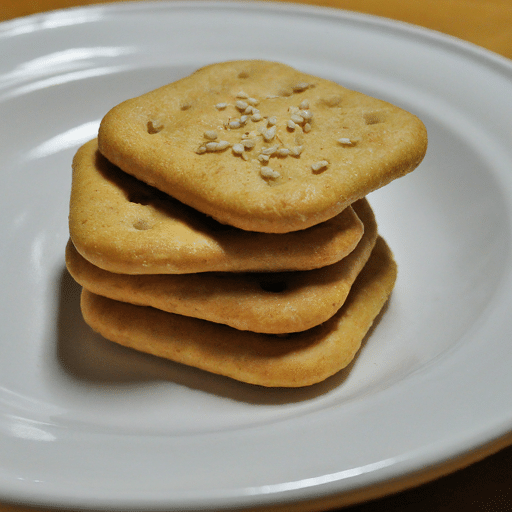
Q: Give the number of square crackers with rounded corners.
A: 4